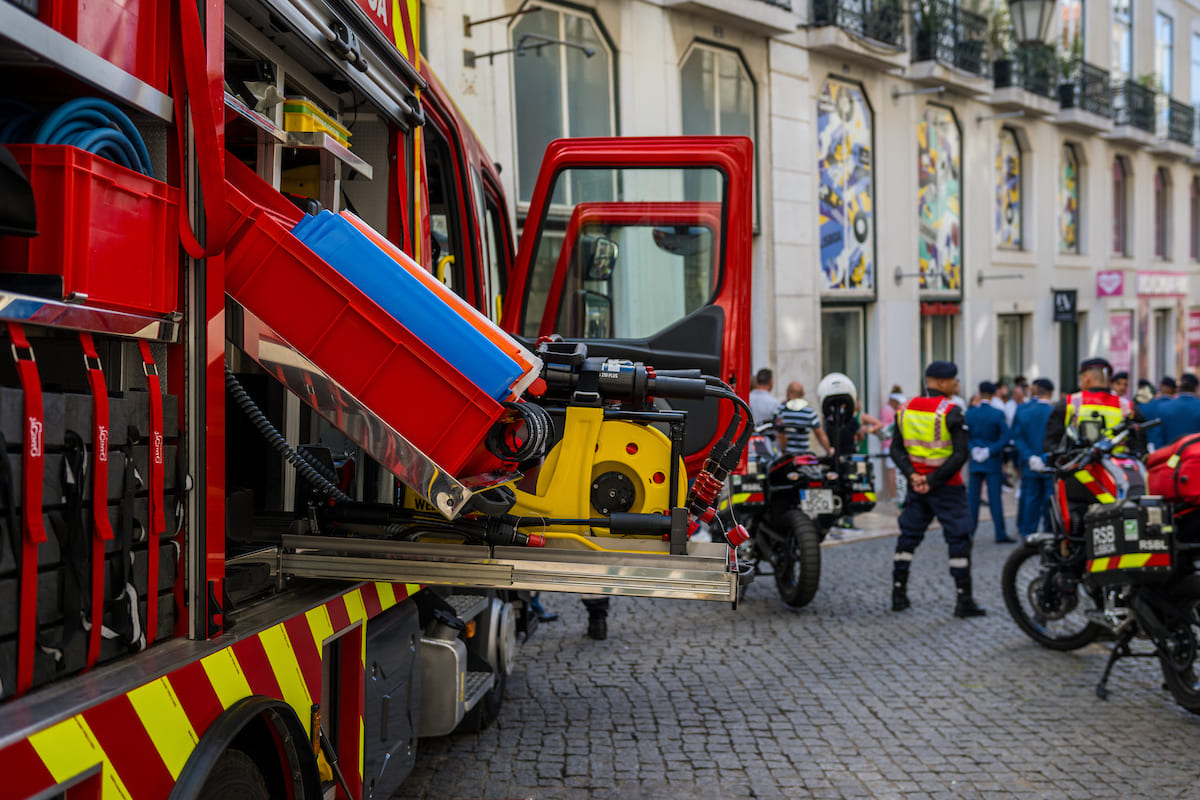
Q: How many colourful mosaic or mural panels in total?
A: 4